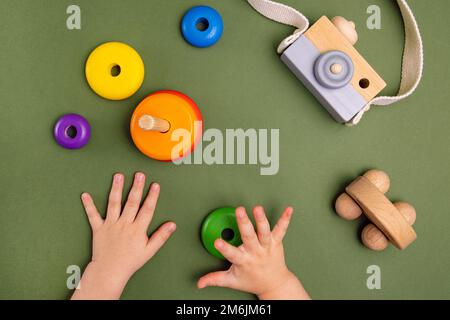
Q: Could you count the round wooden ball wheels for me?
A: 4